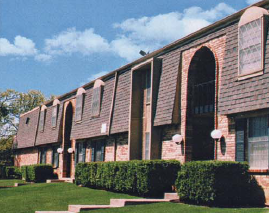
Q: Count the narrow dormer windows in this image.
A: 5